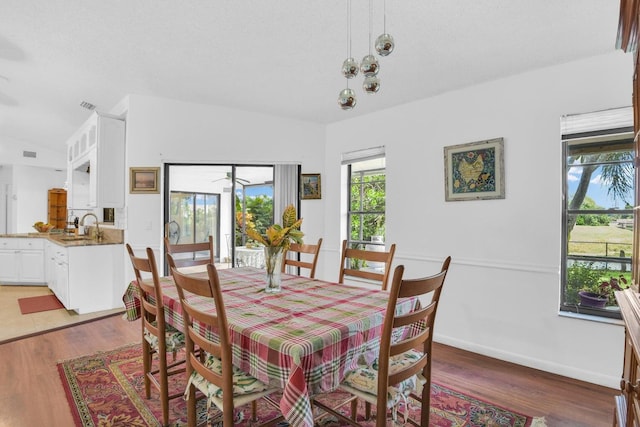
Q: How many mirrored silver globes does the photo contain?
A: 5